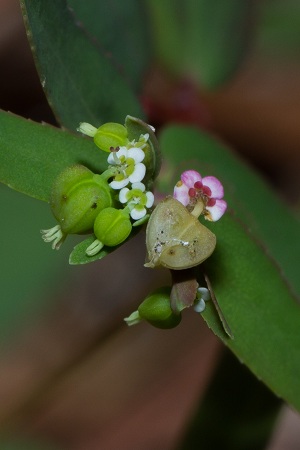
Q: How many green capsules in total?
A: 4